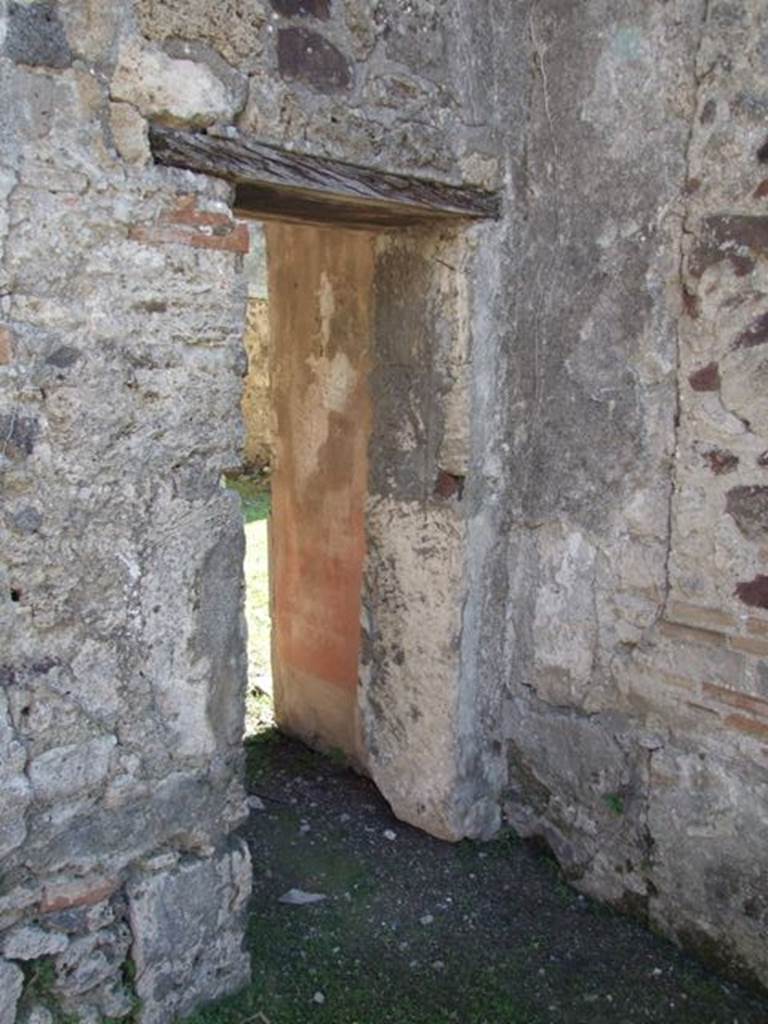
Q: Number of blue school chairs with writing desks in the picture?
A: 0